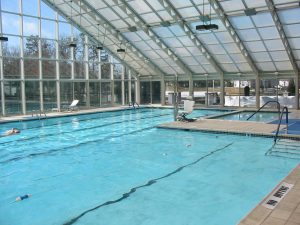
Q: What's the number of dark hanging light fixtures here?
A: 5